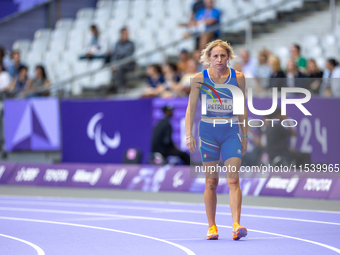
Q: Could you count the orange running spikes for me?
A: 2